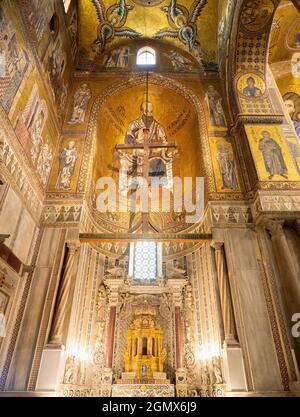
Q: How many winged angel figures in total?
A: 2